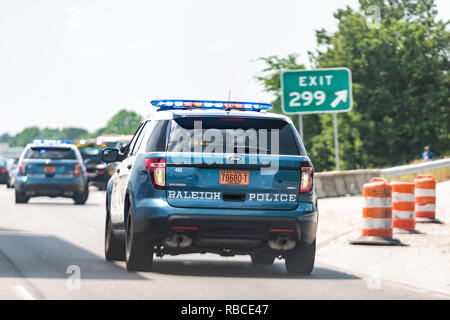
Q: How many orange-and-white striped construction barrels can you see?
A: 3